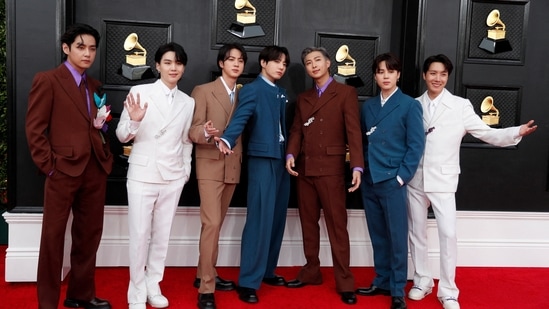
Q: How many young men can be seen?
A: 7